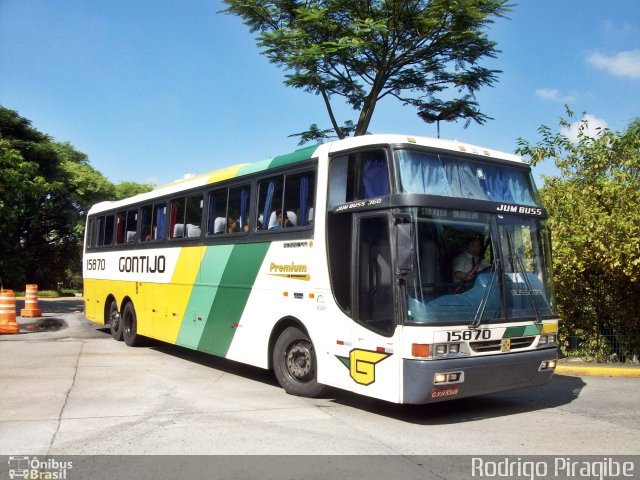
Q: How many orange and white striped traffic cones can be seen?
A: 2